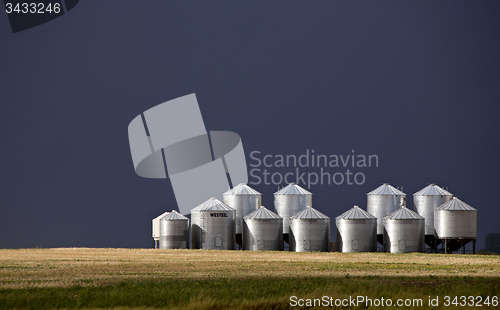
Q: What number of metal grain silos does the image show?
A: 12